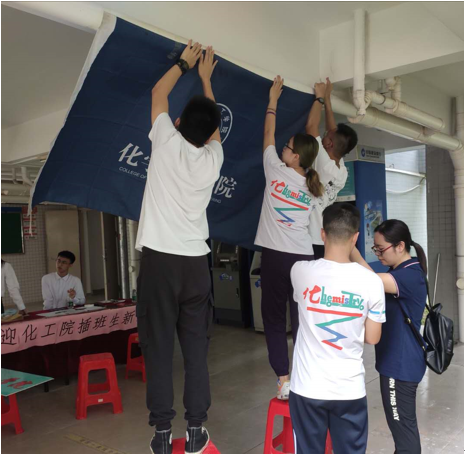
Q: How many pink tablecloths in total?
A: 1